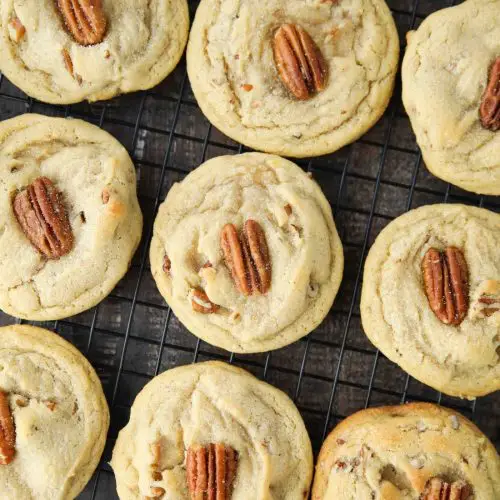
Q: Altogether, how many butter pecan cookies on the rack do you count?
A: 9